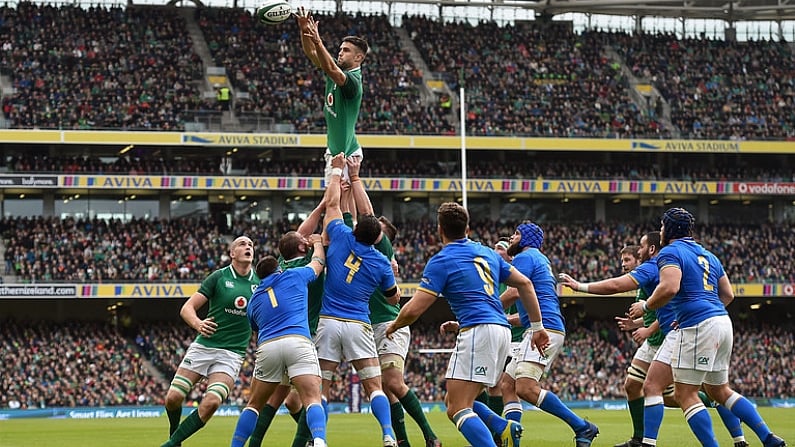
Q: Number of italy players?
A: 6